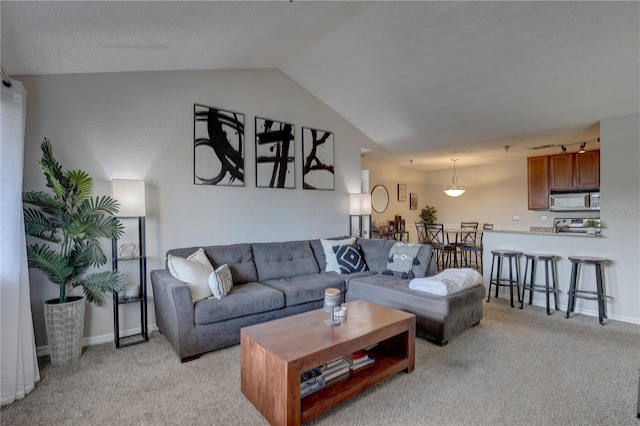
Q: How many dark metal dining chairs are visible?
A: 4